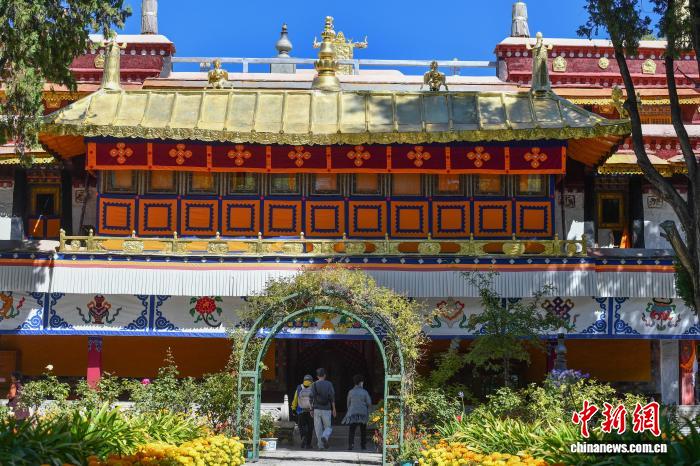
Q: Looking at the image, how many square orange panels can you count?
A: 11